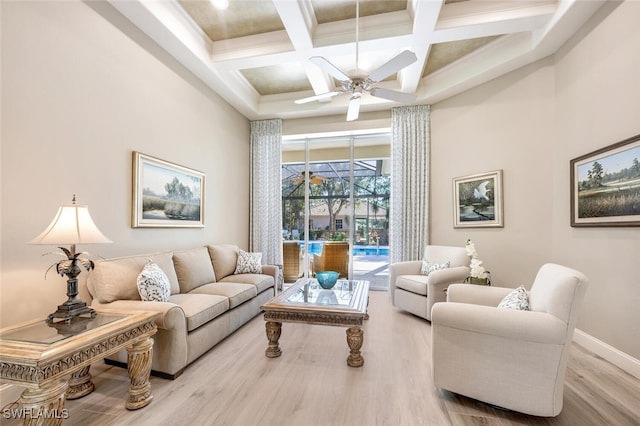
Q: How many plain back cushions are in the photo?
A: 3